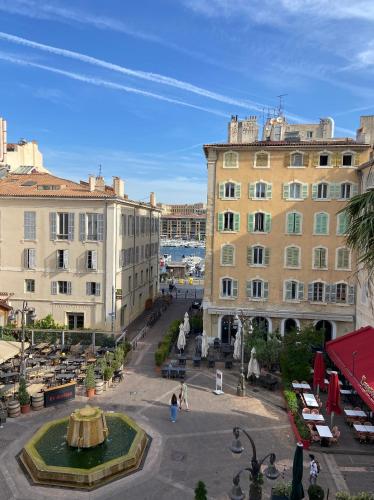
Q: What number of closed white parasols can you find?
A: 5